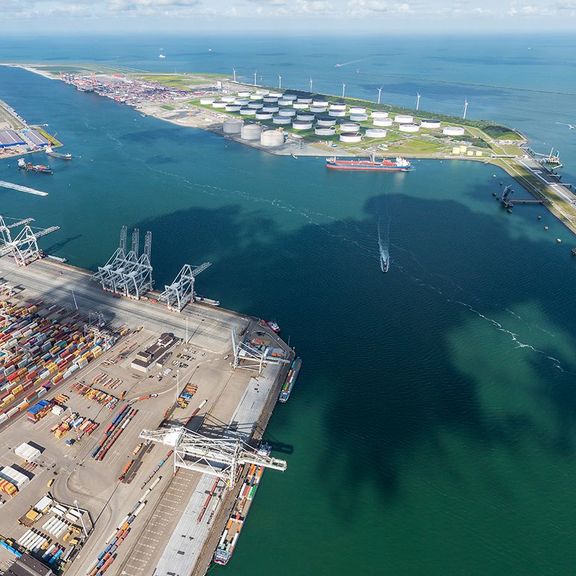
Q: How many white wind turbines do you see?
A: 8